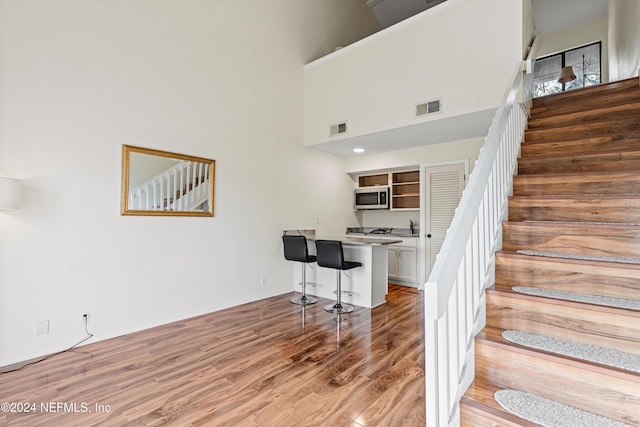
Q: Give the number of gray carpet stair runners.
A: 4